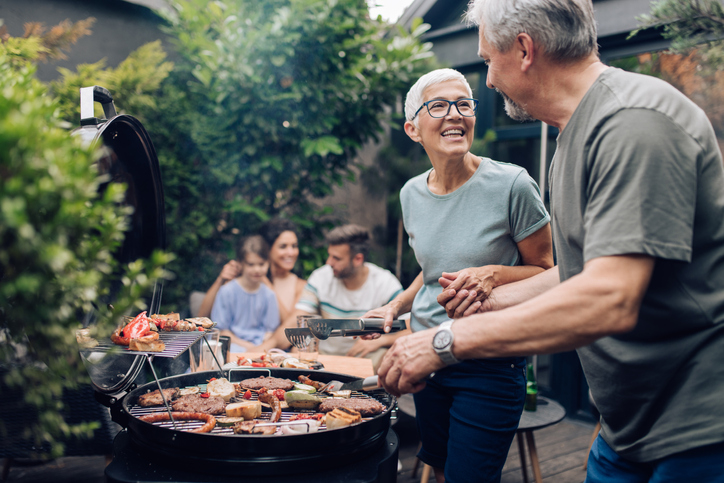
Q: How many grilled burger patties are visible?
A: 3